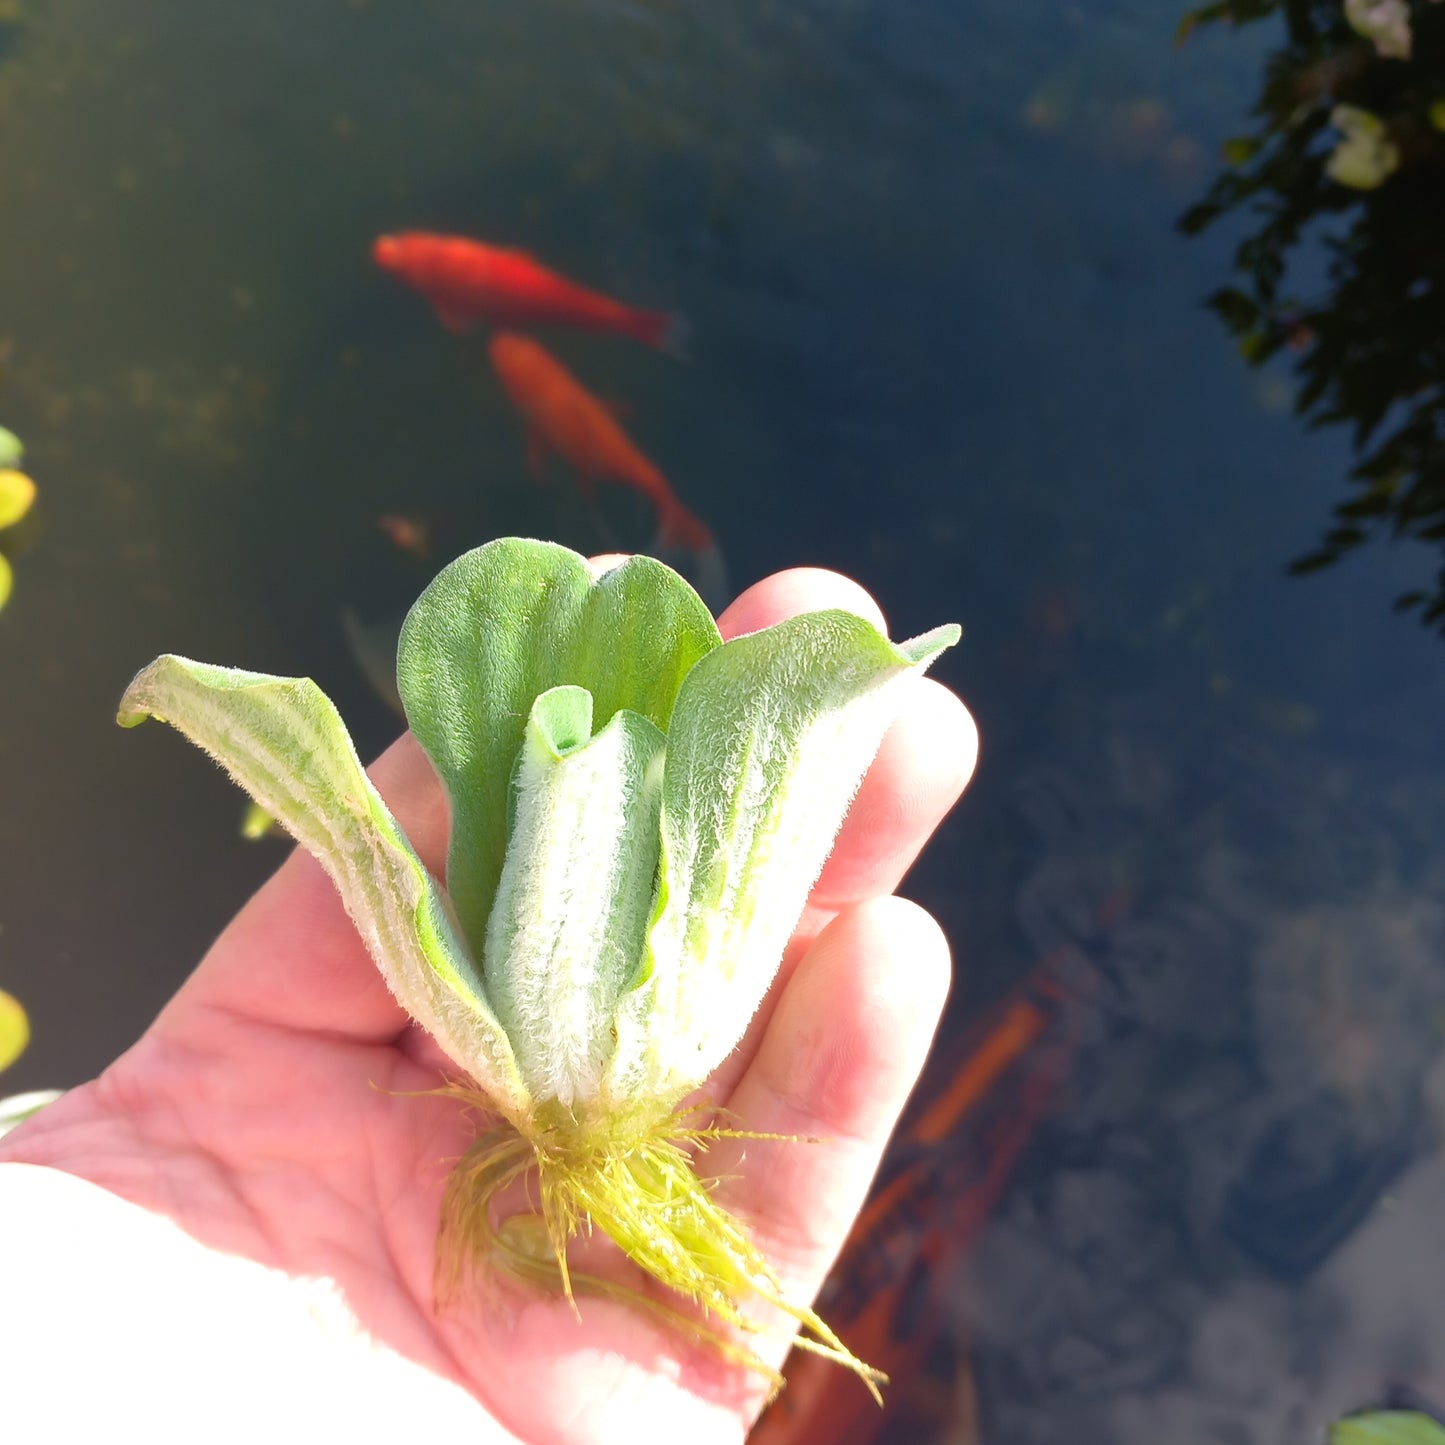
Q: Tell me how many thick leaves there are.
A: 4